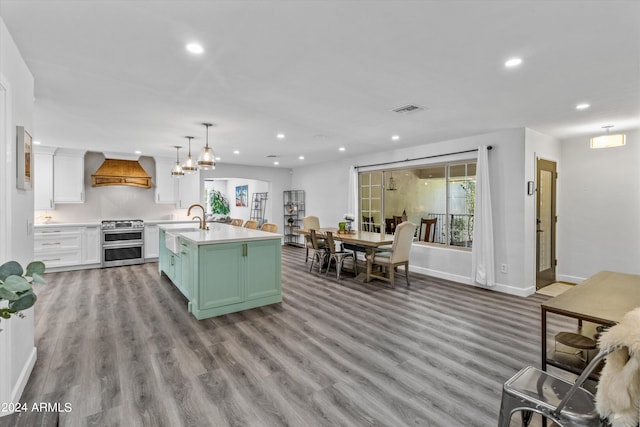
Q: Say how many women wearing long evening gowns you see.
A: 0